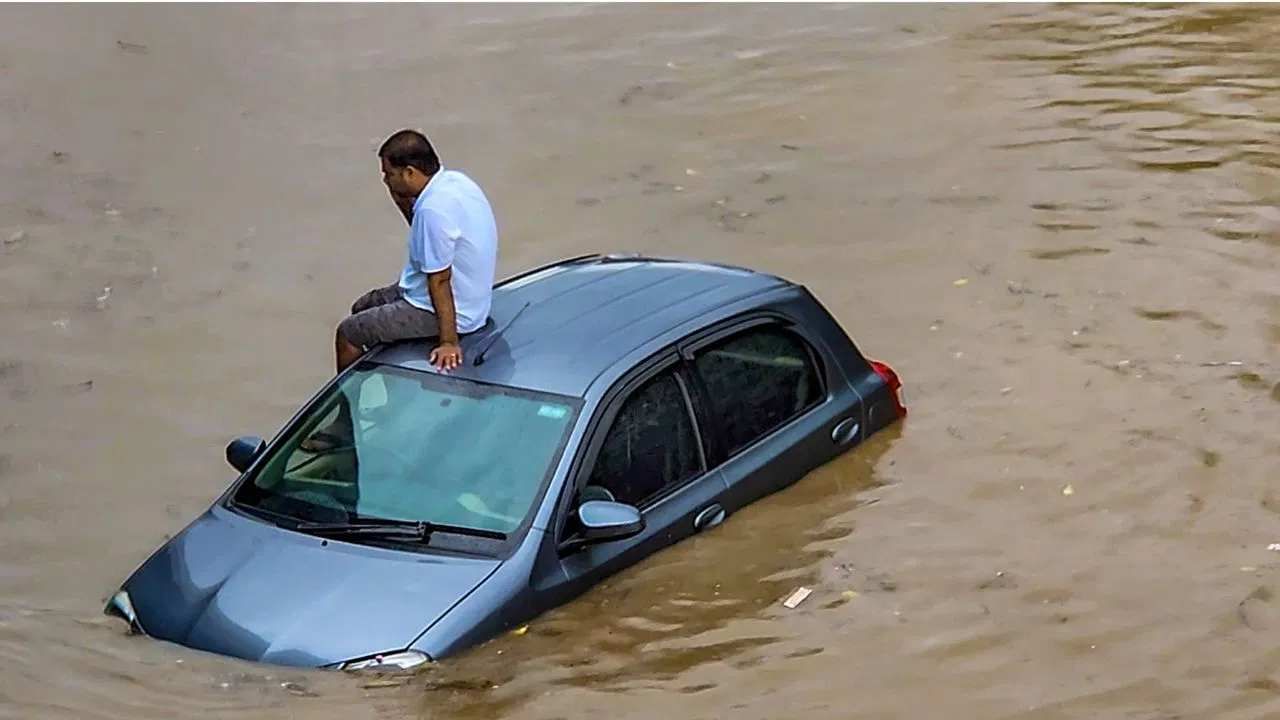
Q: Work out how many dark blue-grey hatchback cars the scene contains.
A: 1